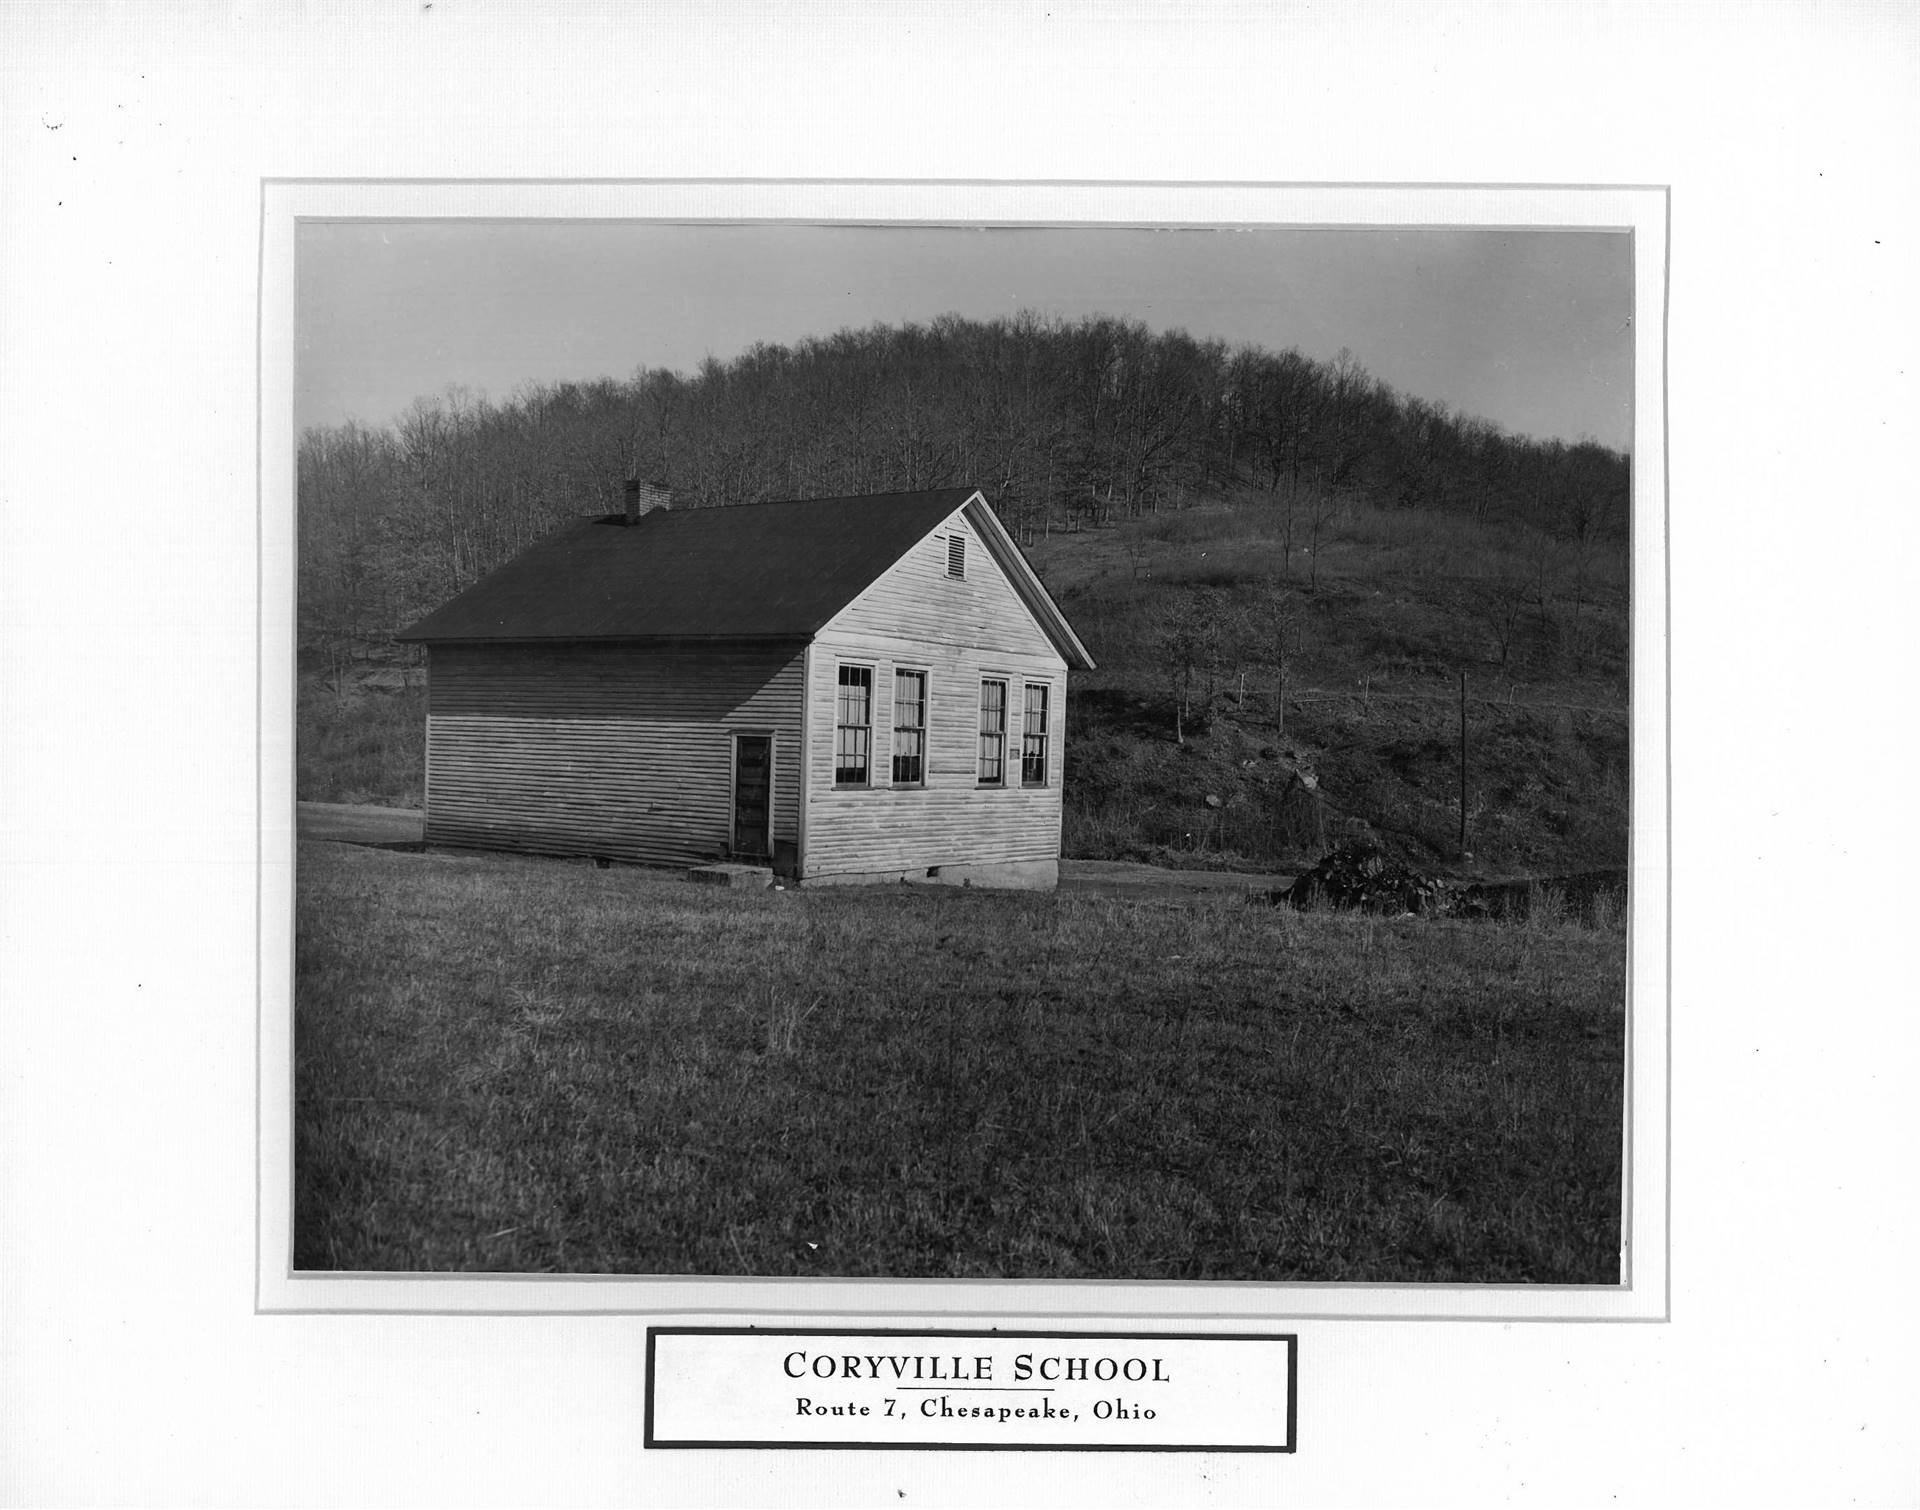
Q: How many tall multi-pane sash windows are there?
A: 4